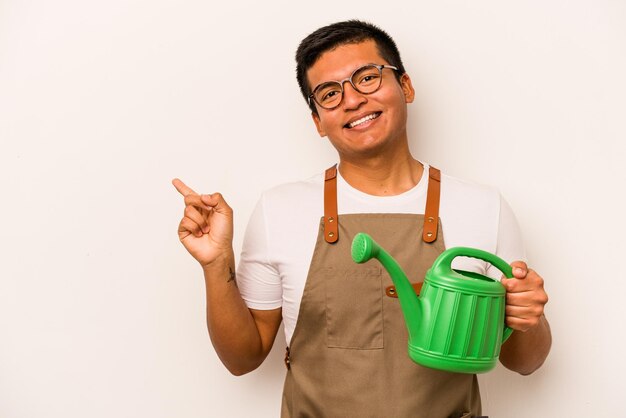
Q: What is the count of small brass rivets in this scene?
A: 5